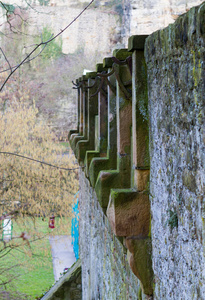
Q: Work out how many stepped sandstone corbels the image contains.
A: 8